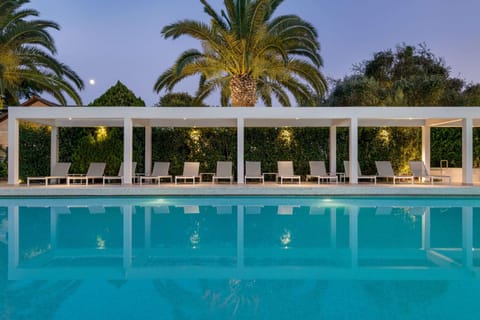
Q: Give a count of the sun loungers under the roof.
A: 12